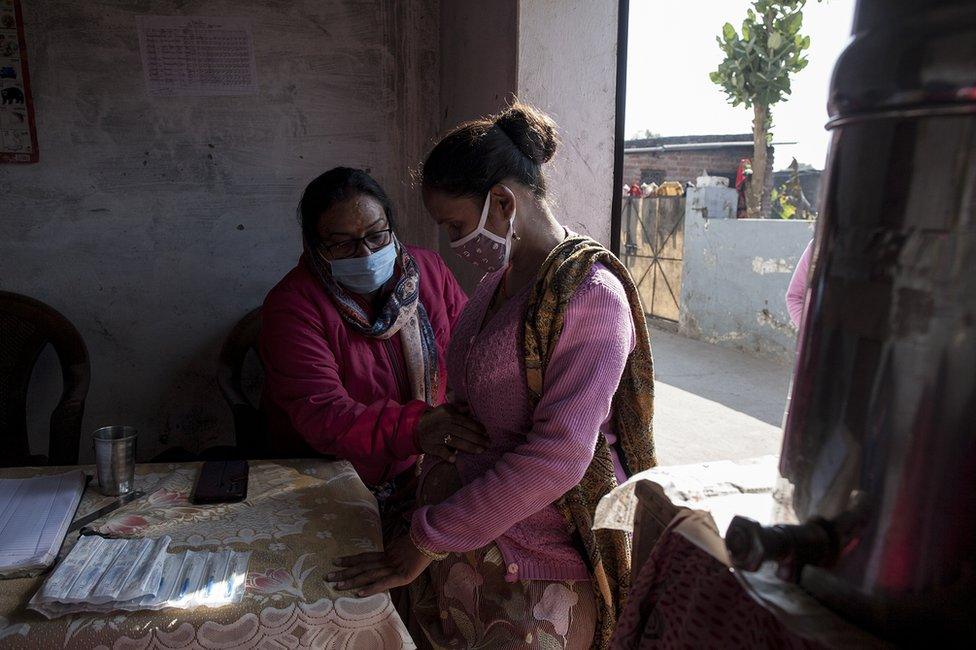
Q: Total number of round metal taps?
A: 1